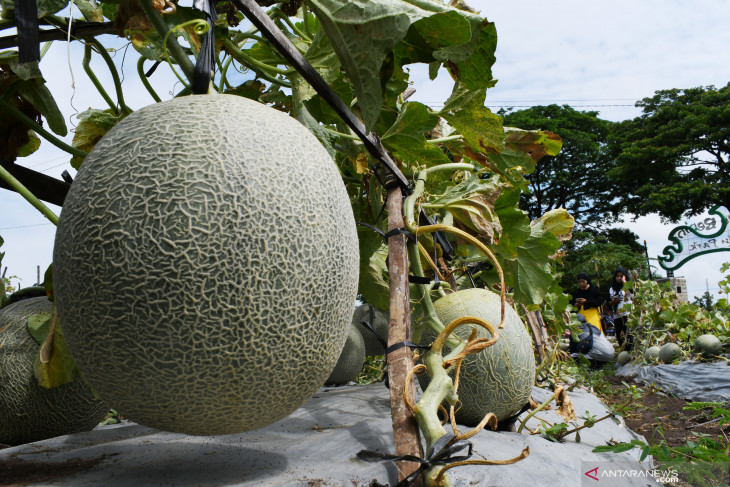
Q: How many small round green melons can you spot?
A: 4